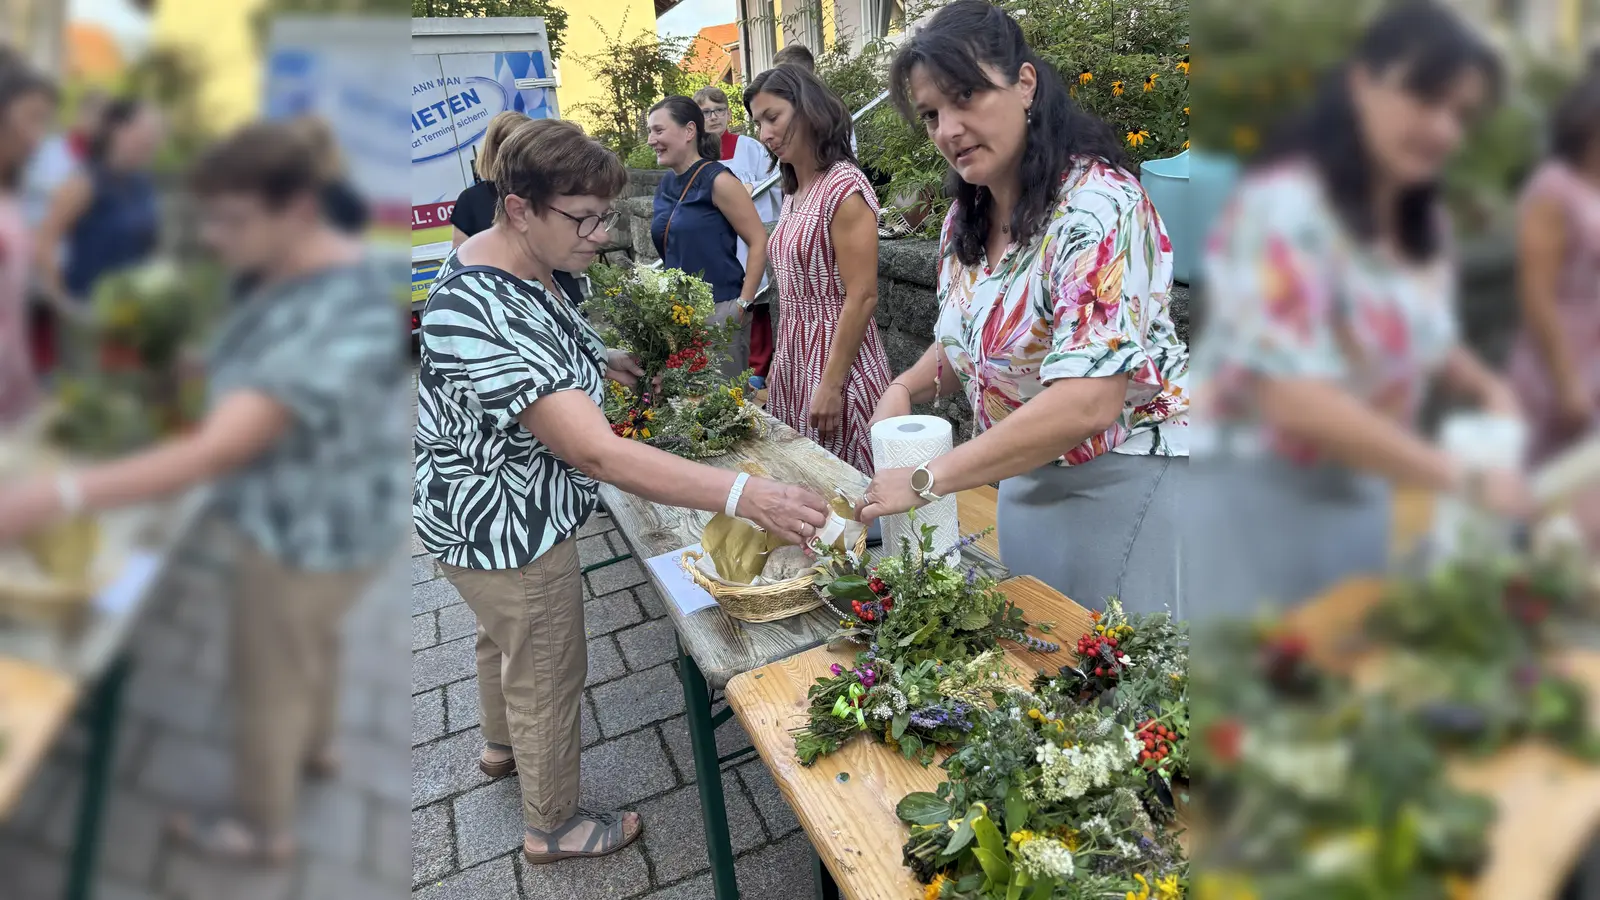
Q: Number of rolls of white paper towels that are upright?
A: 1